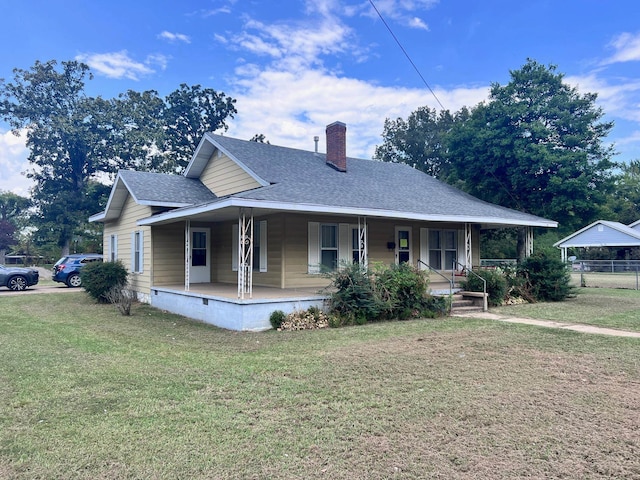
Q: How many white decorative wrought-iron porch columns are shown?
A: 5